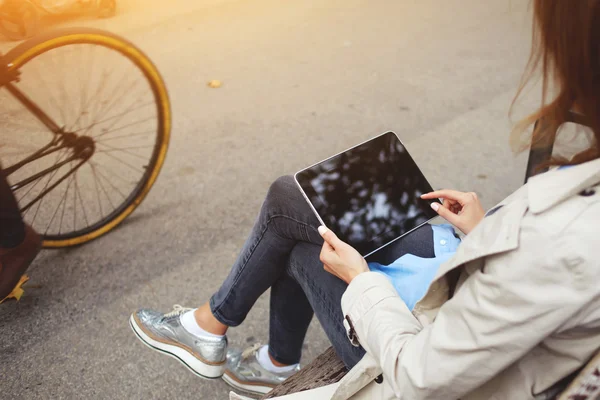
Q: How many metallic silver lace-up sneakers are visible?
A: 2